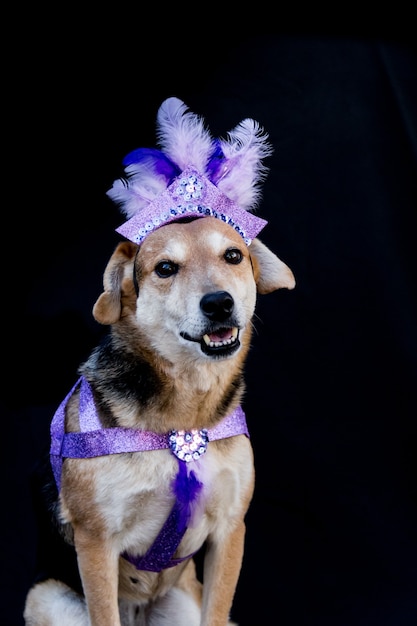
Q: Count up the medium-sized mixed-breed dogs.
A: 1